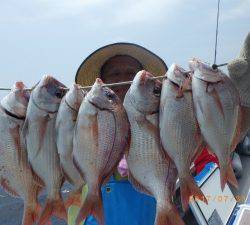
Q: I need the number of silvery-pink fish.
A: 7